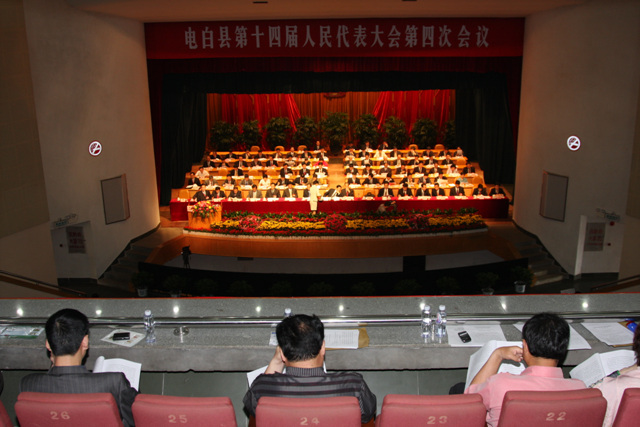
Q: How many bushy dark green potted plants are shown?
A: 9